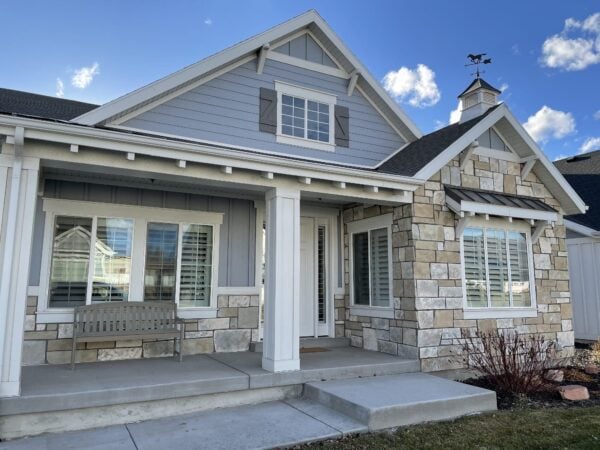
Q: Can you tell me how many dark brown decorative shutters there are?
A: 2